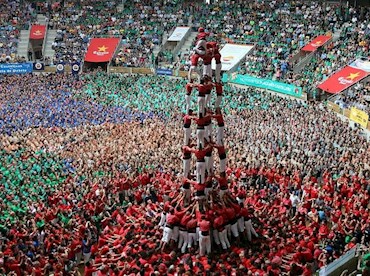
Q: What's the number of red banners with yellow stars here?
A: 4